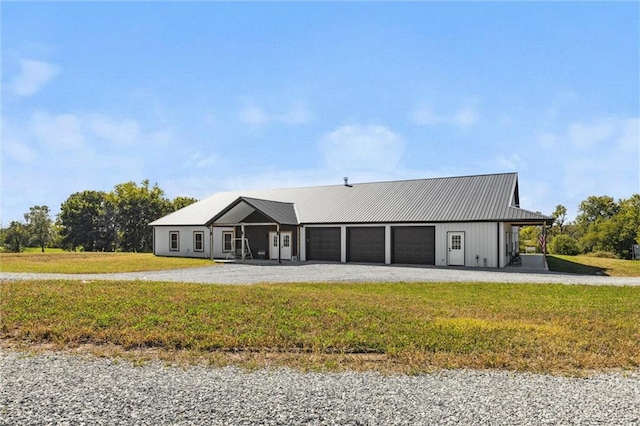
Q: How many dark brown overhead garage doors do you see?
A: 3